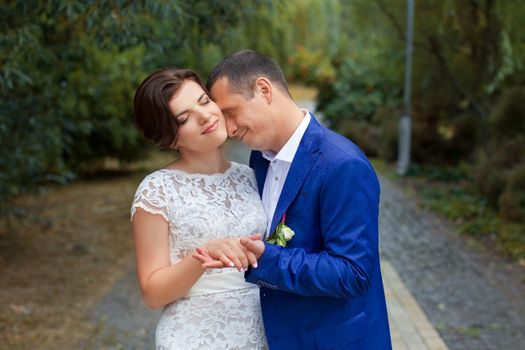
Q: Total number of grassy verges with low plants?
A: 1